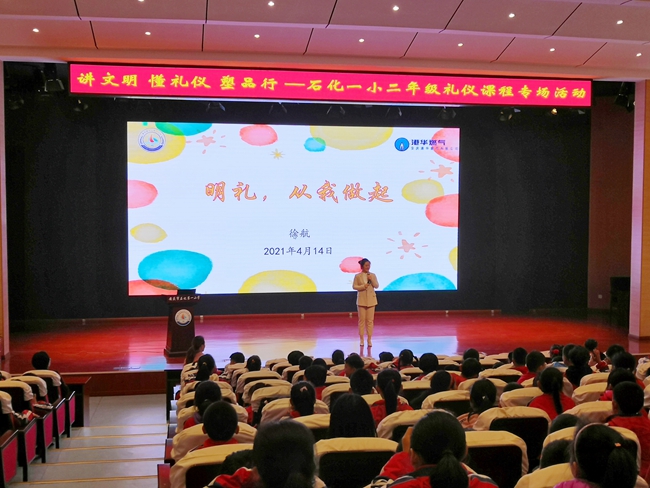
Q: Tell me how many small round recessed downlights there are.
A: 12